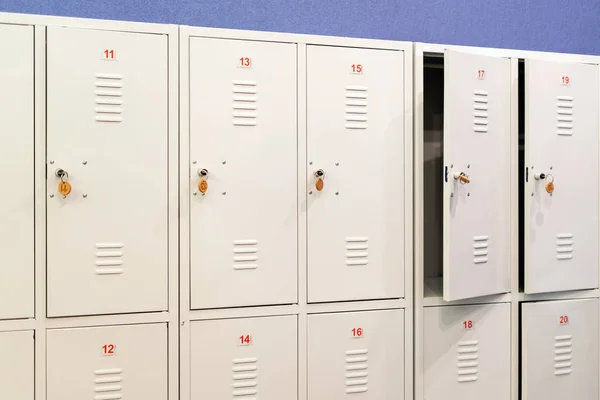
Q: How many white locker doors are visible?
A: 12